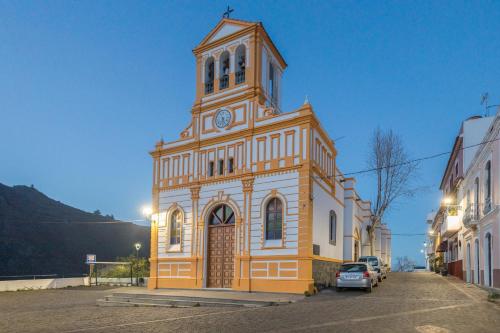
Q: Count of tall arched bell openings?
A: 3